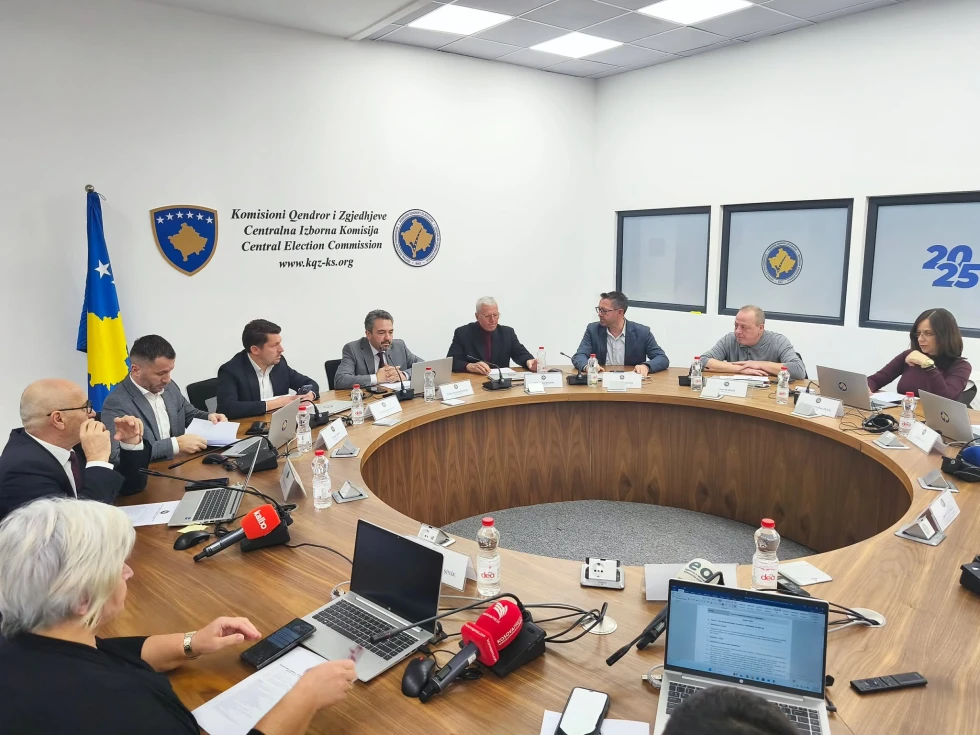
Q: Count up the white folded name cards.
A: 12